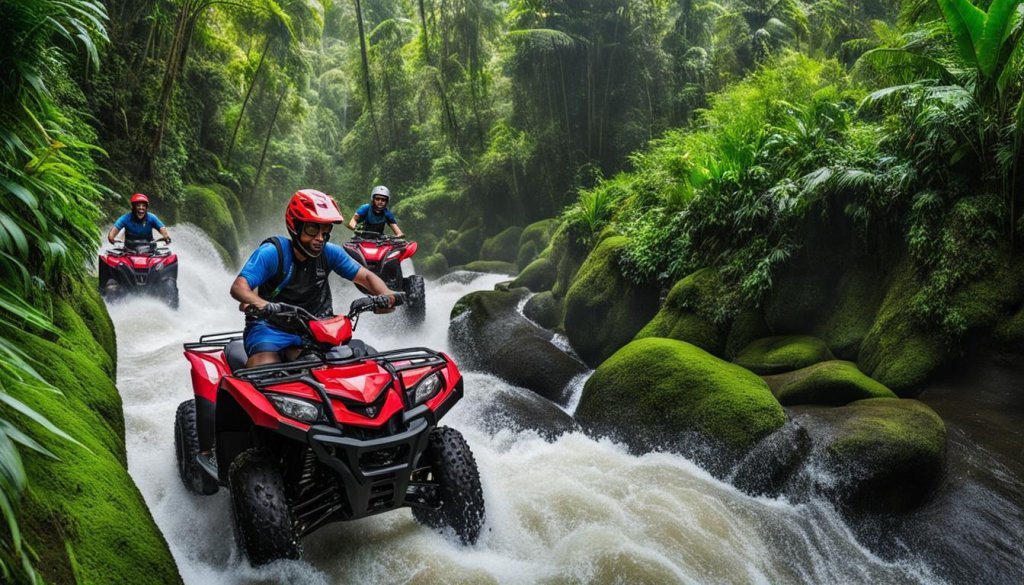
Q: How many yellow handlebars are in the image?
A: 0